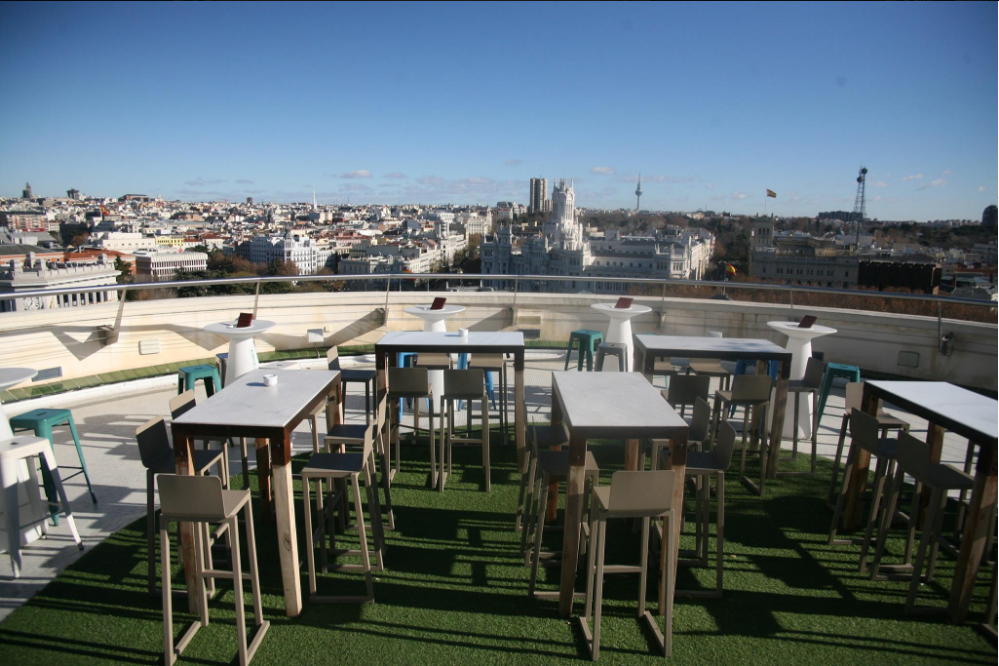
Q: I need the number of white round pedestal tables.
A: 5